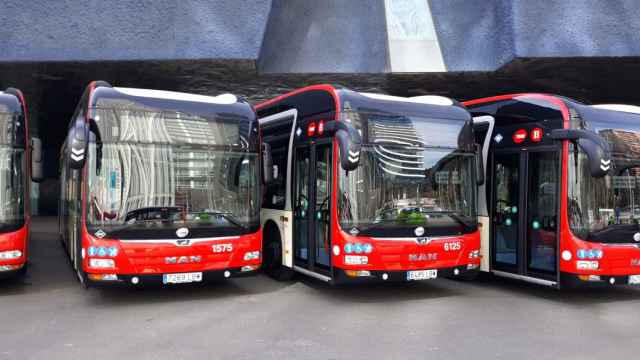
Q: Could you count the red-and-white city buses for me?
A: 4